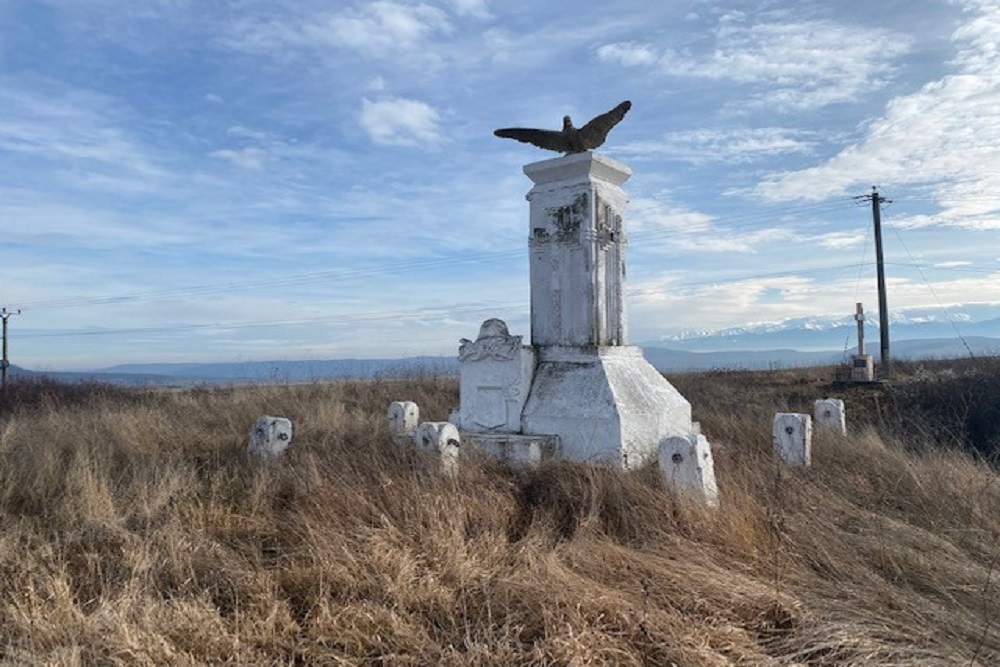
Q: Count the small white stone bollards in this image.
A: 6